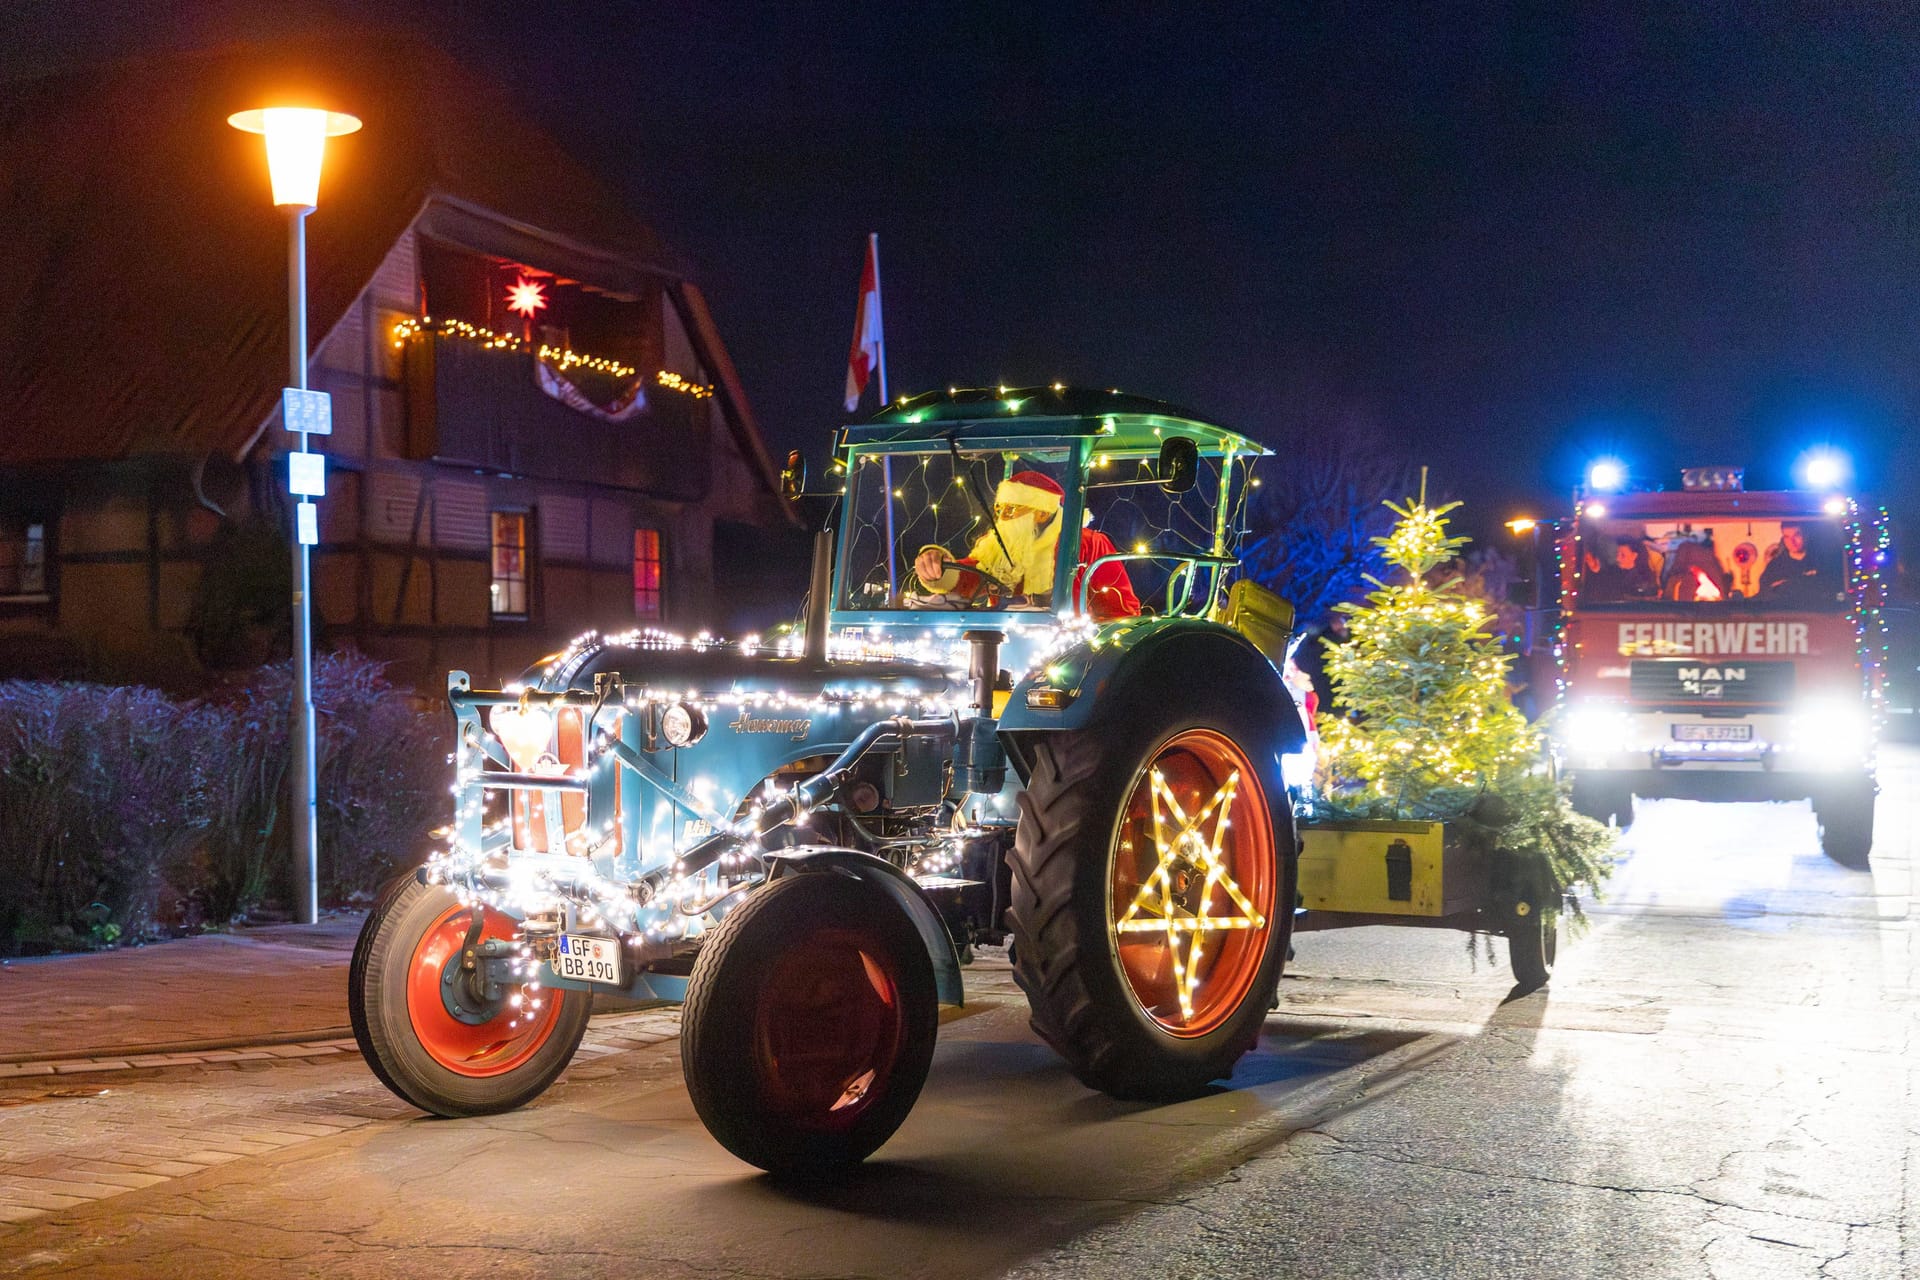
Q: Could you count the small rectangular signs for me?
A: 3